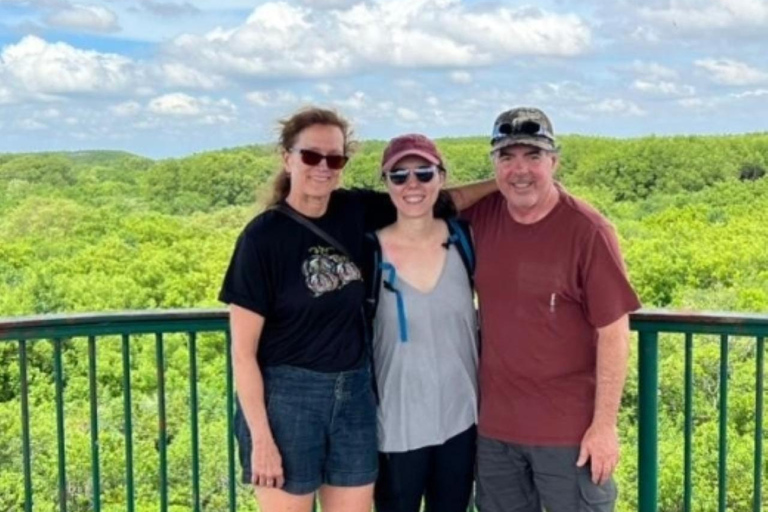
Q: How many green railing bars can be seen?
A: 11